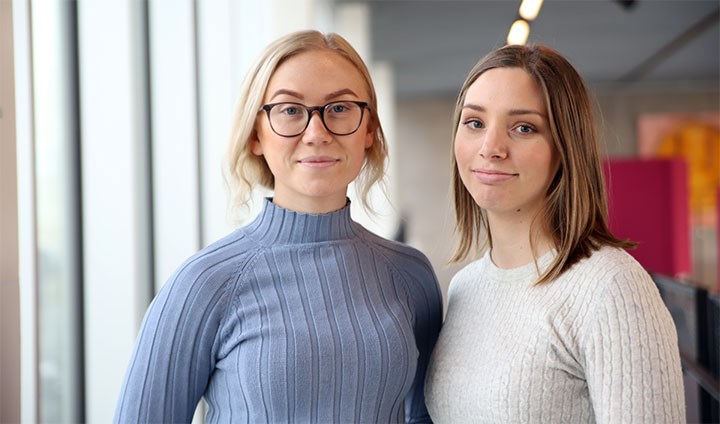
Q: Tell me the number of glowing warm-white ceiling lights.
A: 2